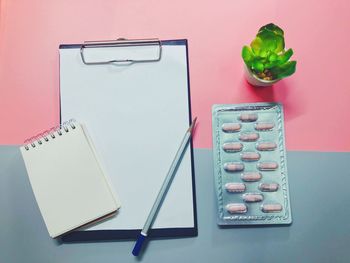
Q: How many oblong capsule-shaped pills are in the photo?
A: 15